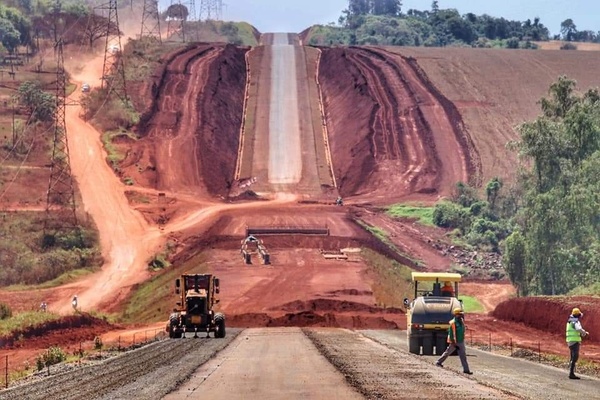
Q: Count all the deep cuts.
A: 2